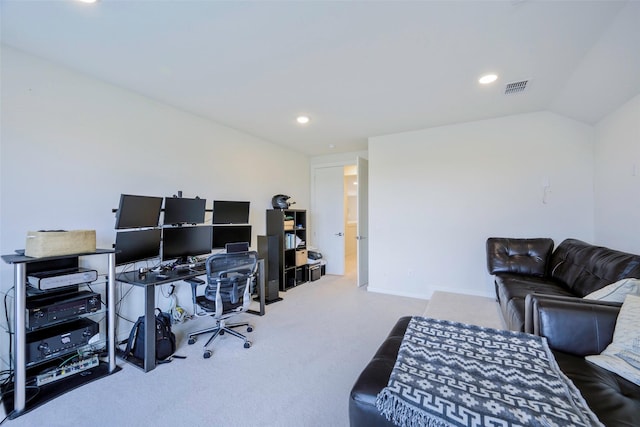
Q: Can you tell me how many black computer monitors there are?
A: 6